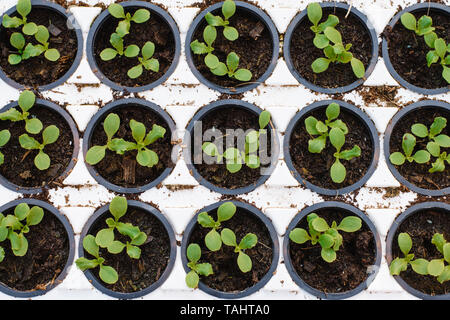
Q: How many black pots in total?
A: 15